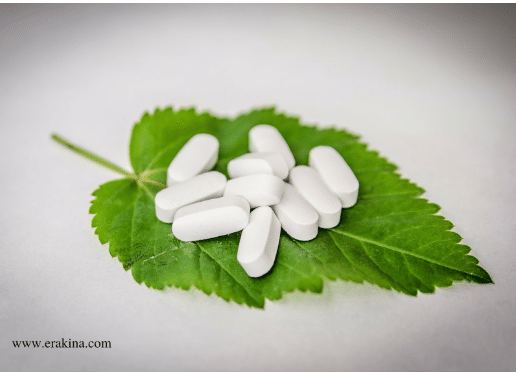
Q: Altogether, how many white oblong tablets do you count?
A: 10